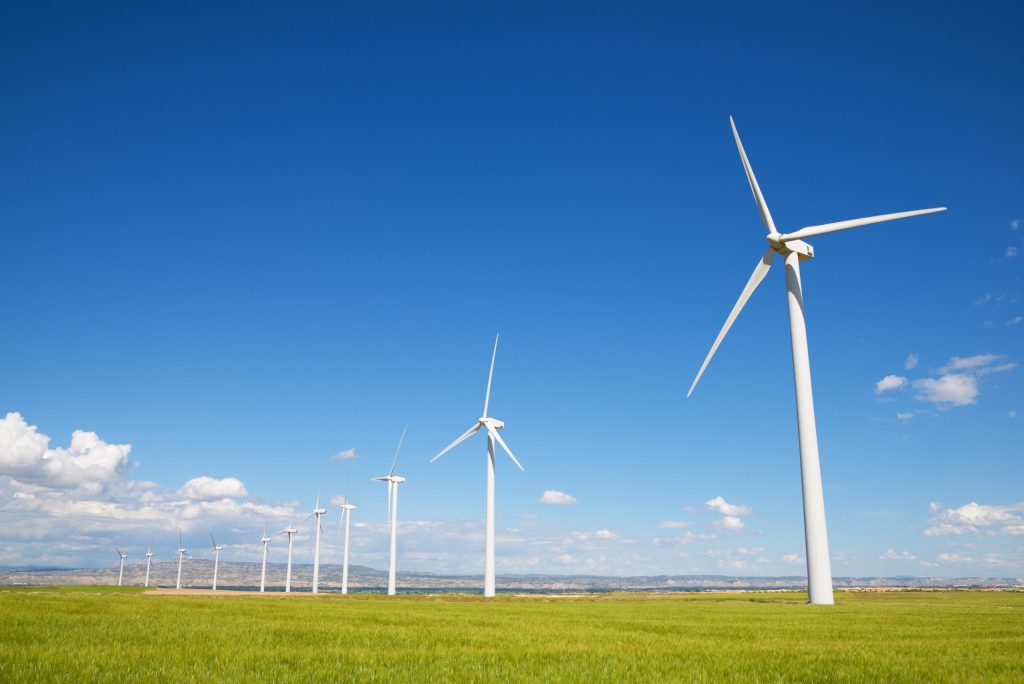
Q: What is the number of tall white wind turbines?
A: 11